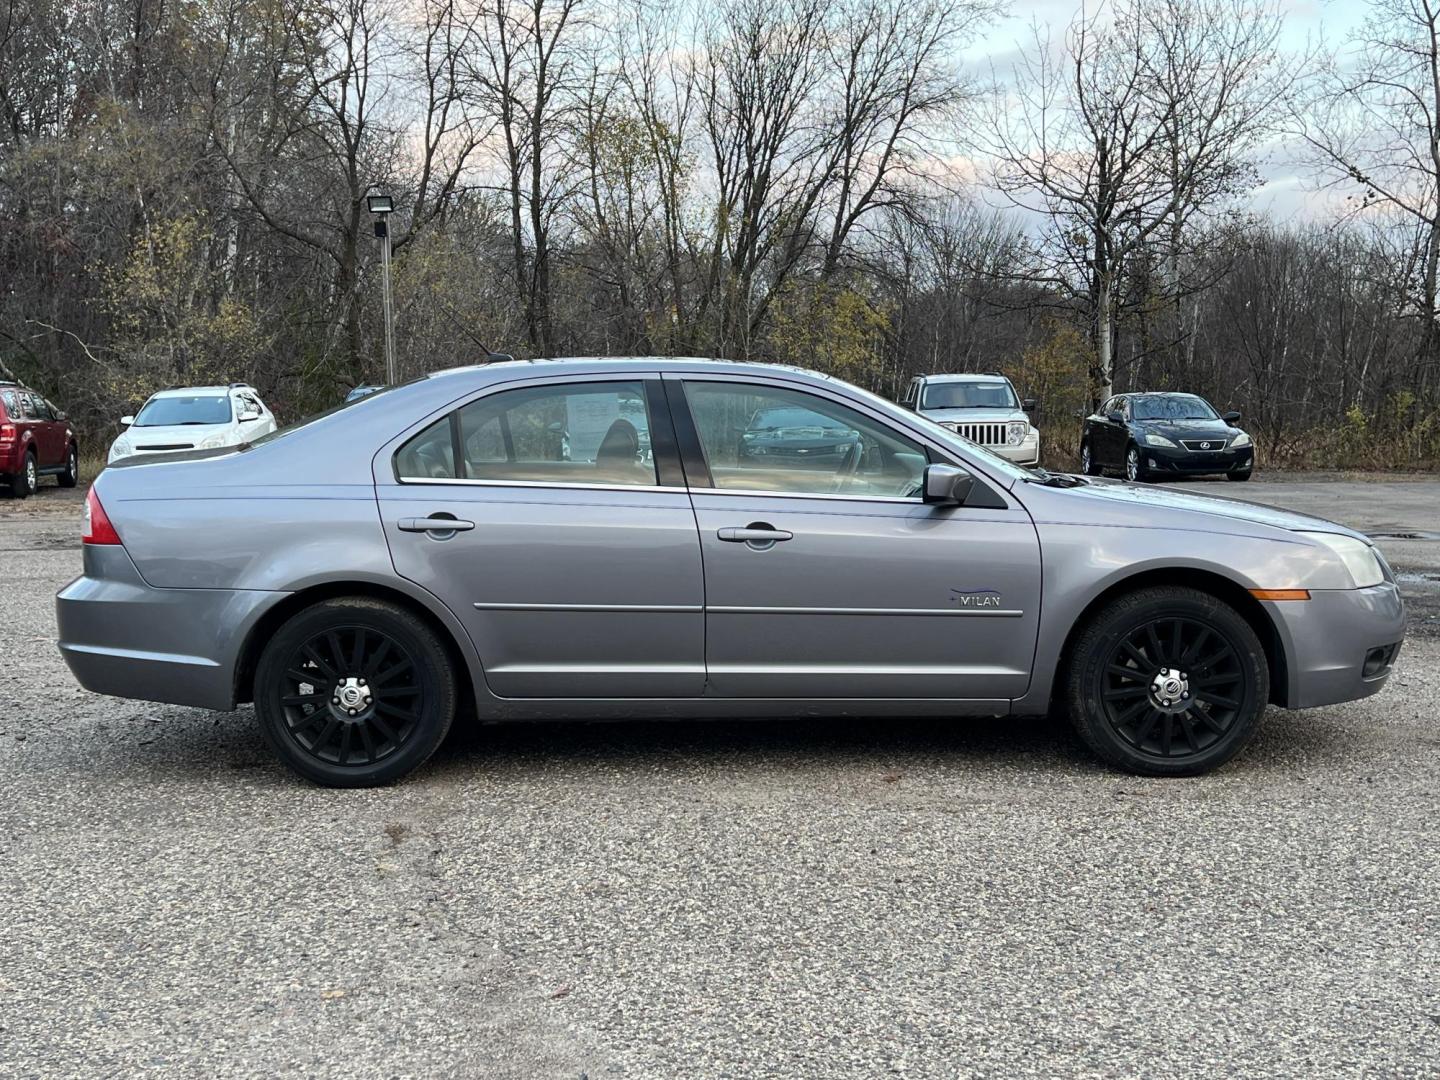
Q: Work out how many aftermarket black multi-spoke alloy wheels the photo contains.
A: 2